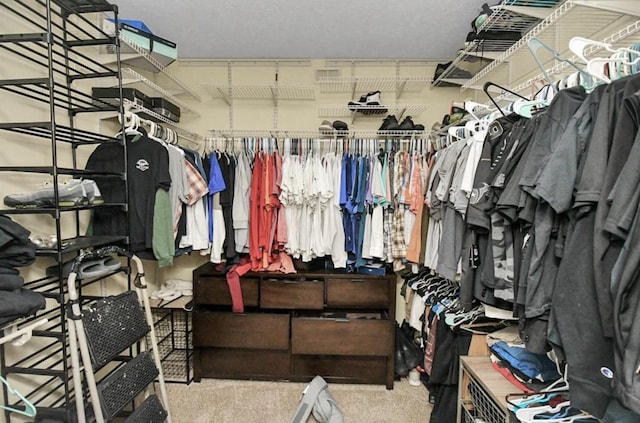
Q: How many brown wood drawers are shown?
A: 7